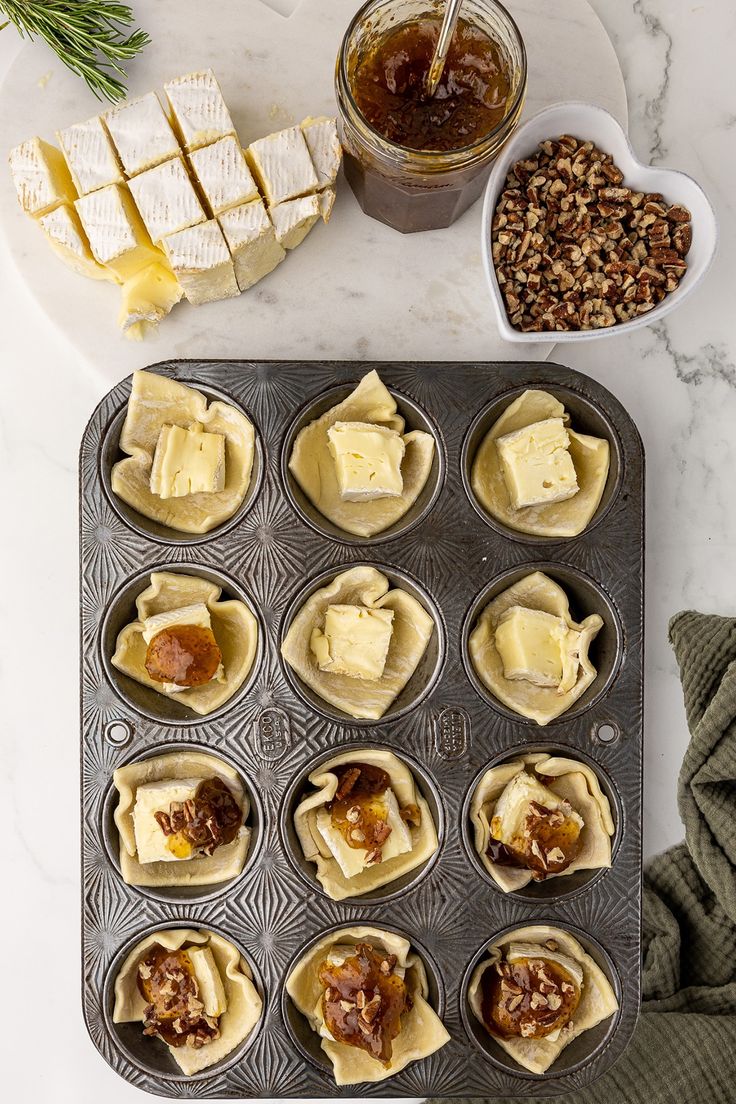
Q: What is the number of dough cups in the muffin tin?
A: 12